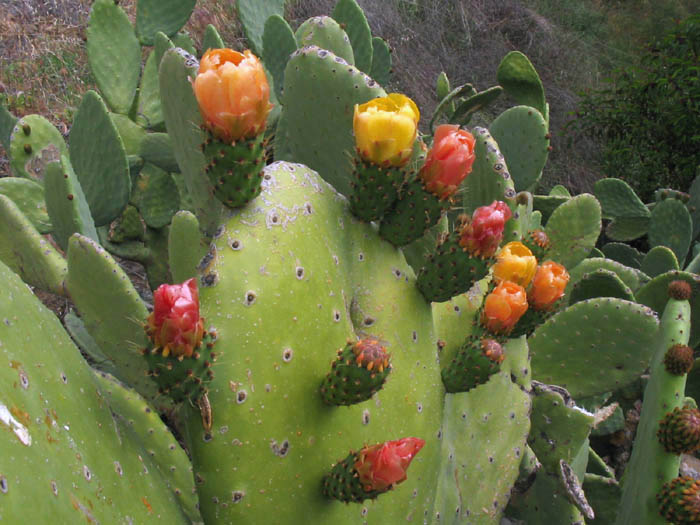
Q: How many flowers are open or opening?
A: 9